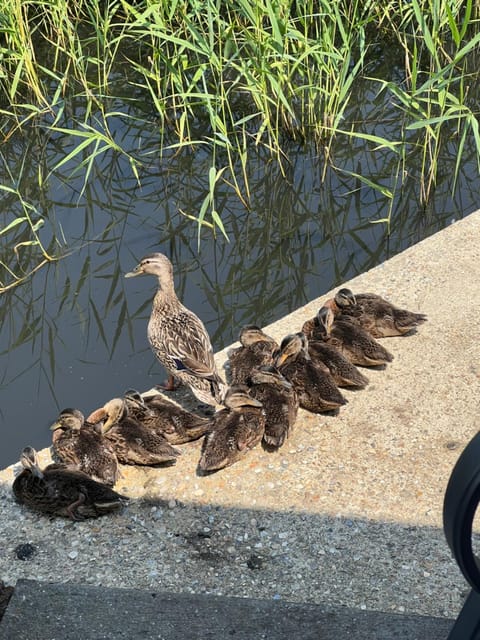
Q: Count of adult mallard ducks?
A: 1